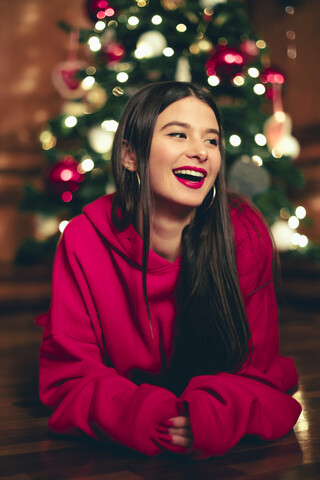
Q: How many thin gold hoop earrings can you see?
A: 2